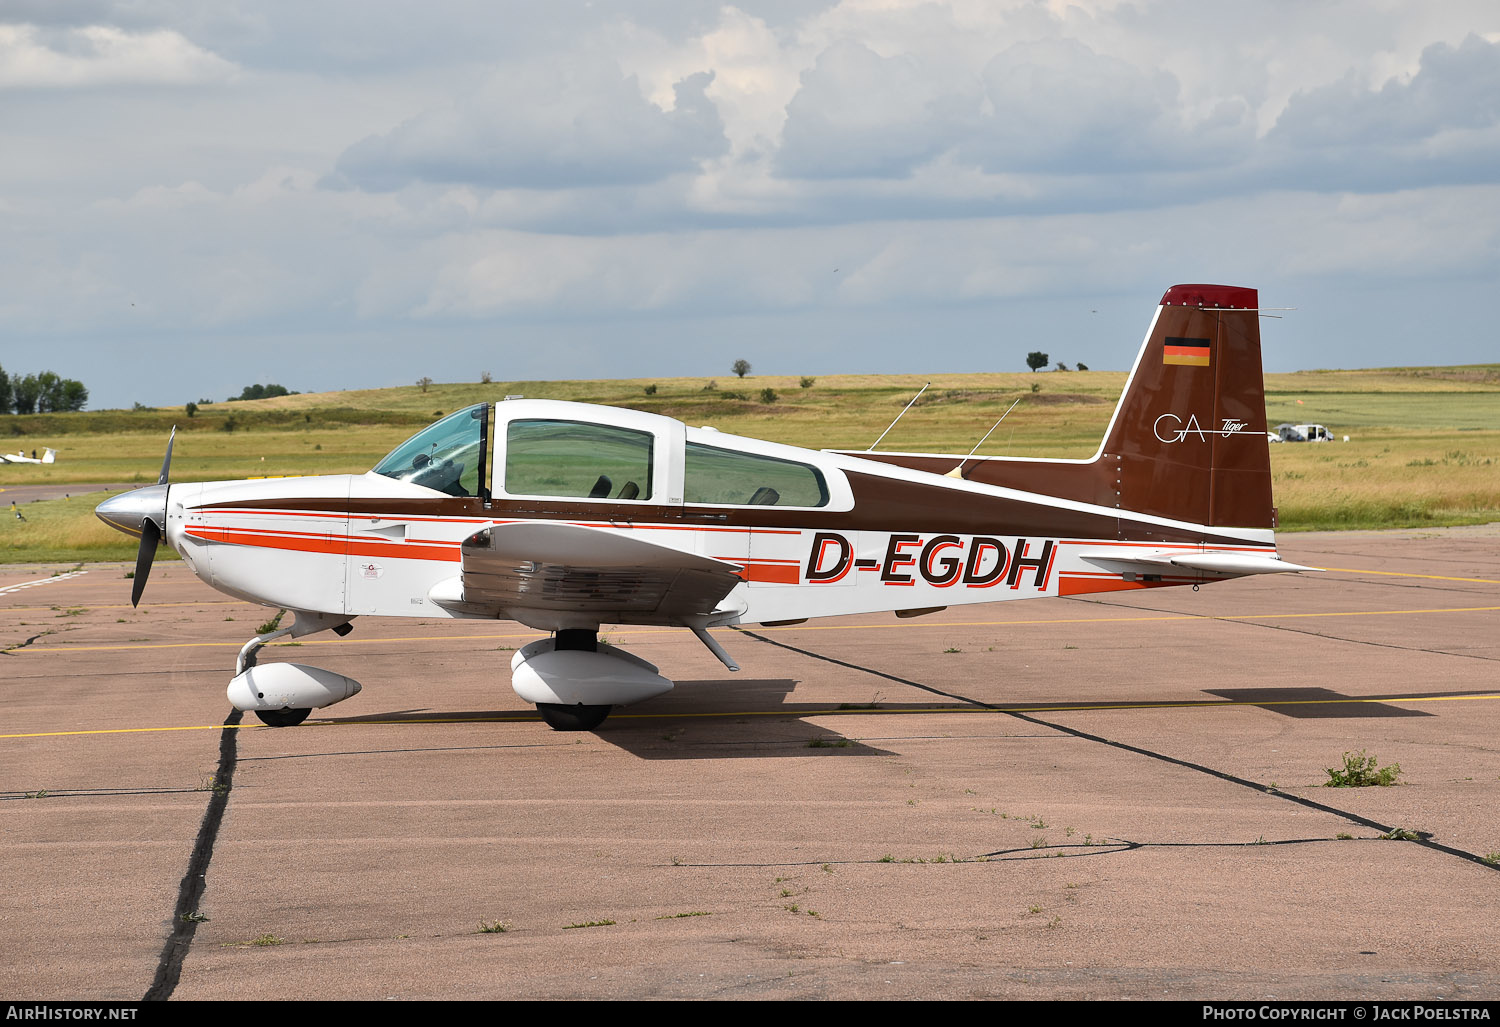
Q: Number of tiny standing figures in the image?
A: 2